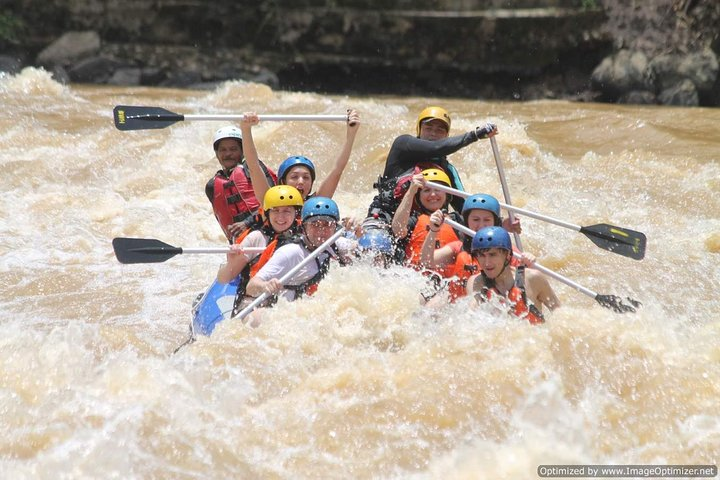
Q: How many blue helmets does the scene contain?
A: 5